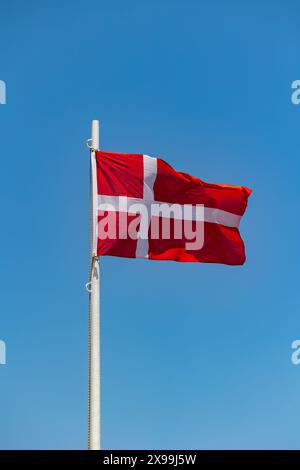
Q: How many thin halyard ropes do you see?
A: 1